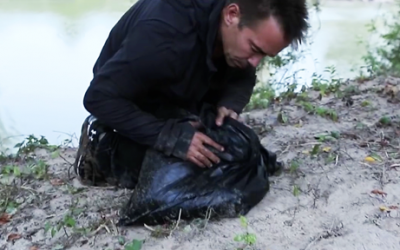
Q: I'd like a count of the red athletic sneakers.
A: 0